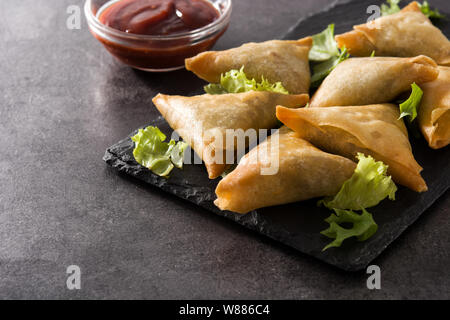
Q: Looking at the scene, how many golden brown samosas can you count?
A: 7